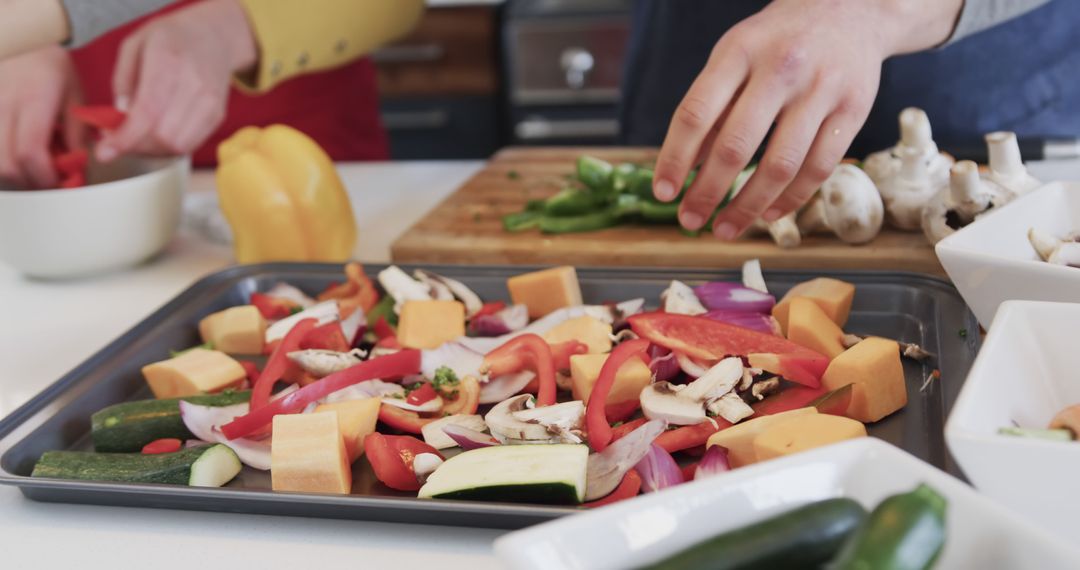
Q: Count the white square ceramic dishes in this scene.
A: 3